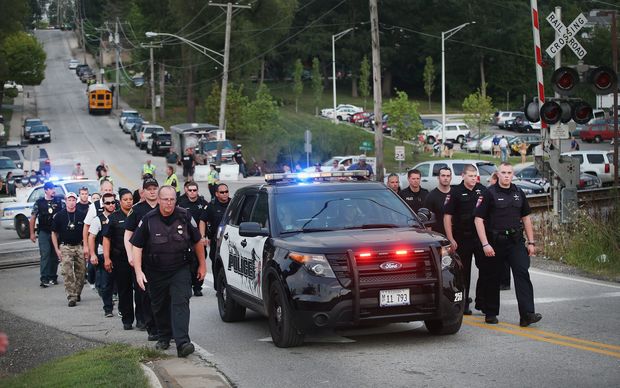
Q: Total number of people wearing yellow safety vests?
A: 4